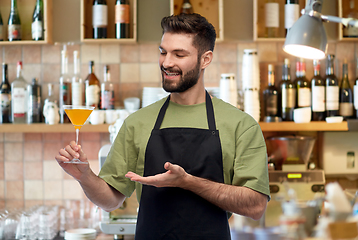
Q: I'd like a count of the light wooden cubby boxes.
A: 5